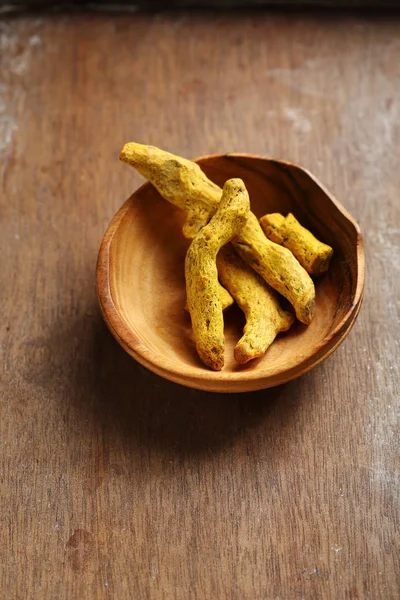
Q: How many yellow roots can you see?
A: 4